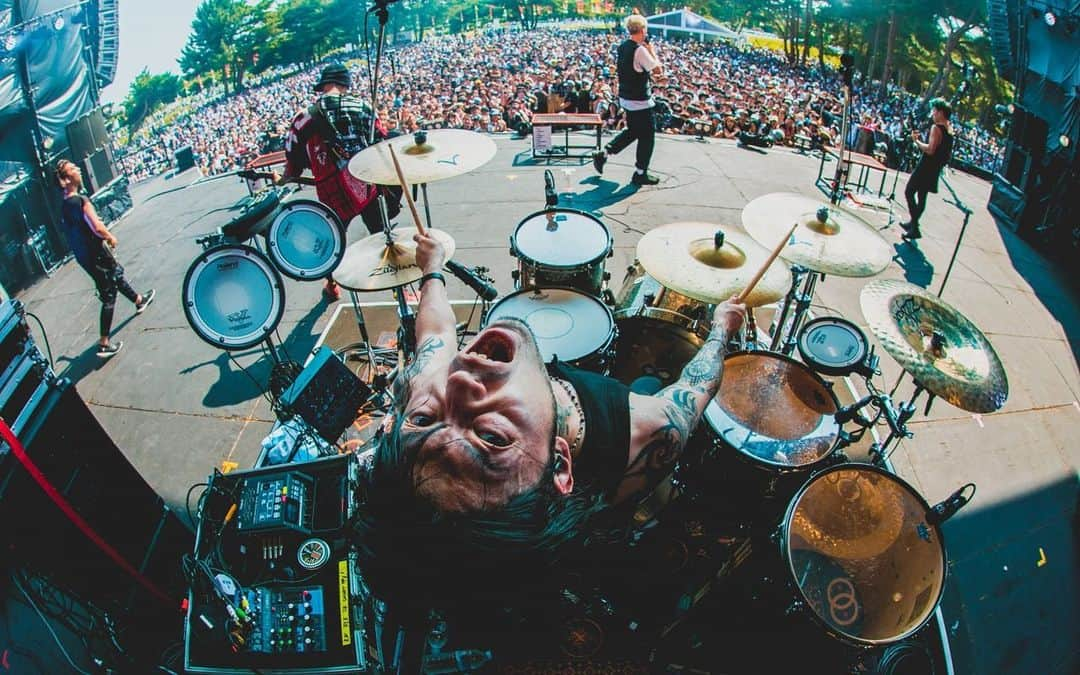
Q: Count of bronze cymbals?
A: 5